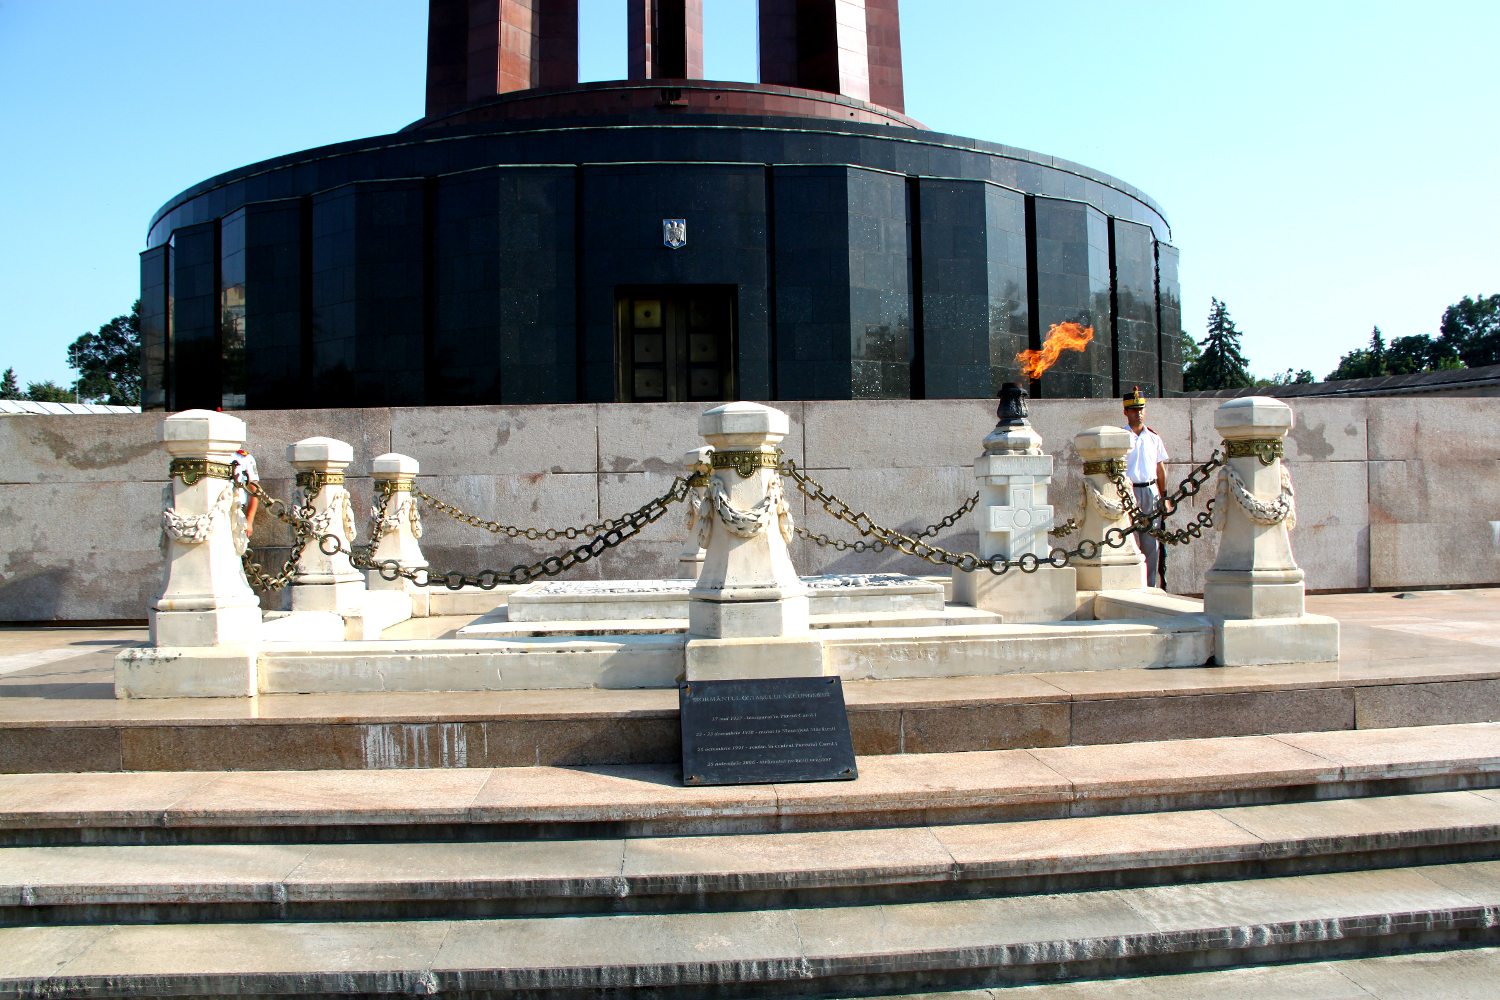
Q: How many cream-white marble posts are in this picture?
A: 7